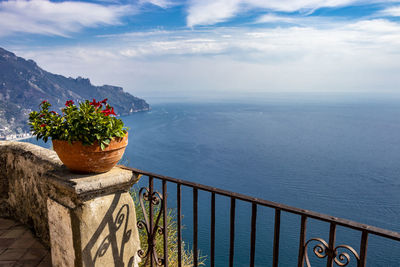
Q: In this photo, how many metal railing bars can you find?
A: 11